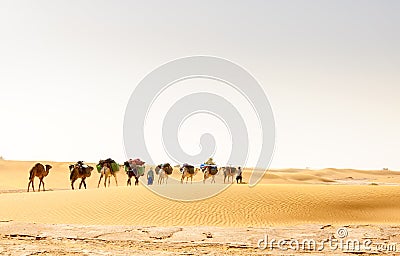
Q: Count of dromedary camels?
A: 8